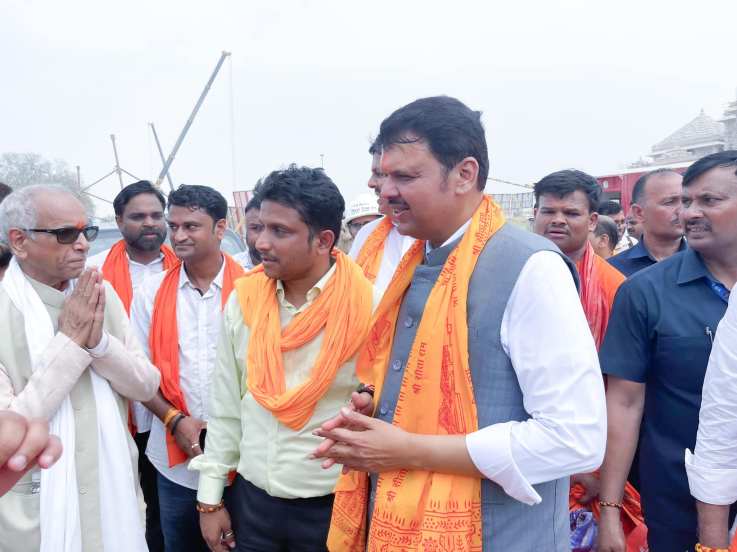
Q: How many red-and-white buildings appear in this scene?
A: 1